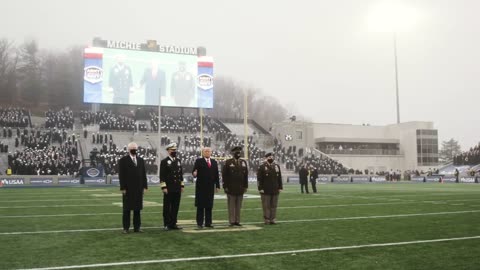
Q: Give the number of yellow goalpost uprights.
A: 2